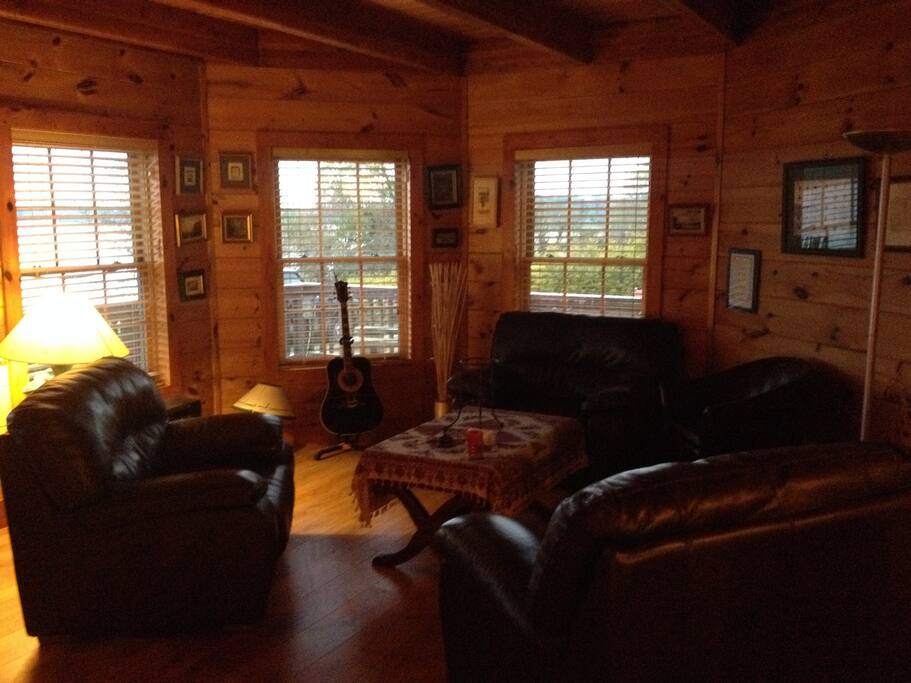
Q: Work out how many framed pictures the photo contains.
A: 12